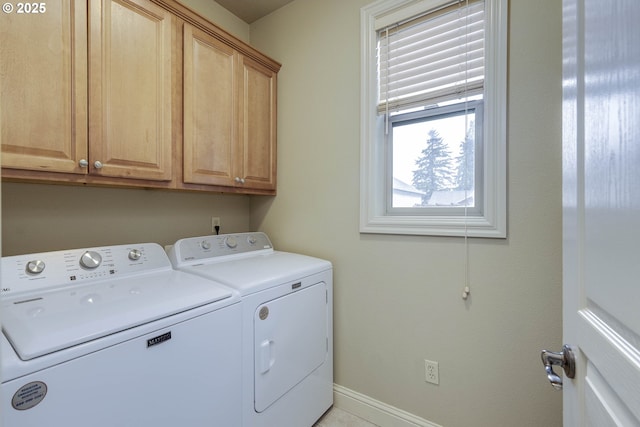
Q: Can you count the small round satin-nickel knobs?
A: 4